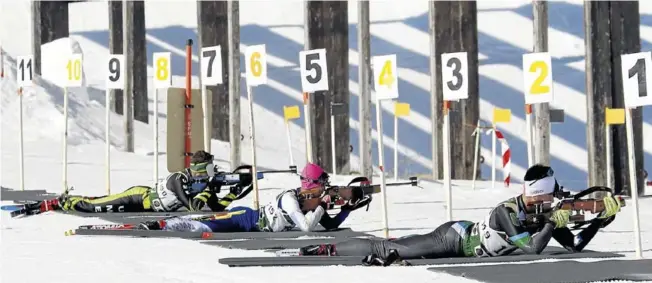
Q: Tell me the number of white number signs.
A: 11